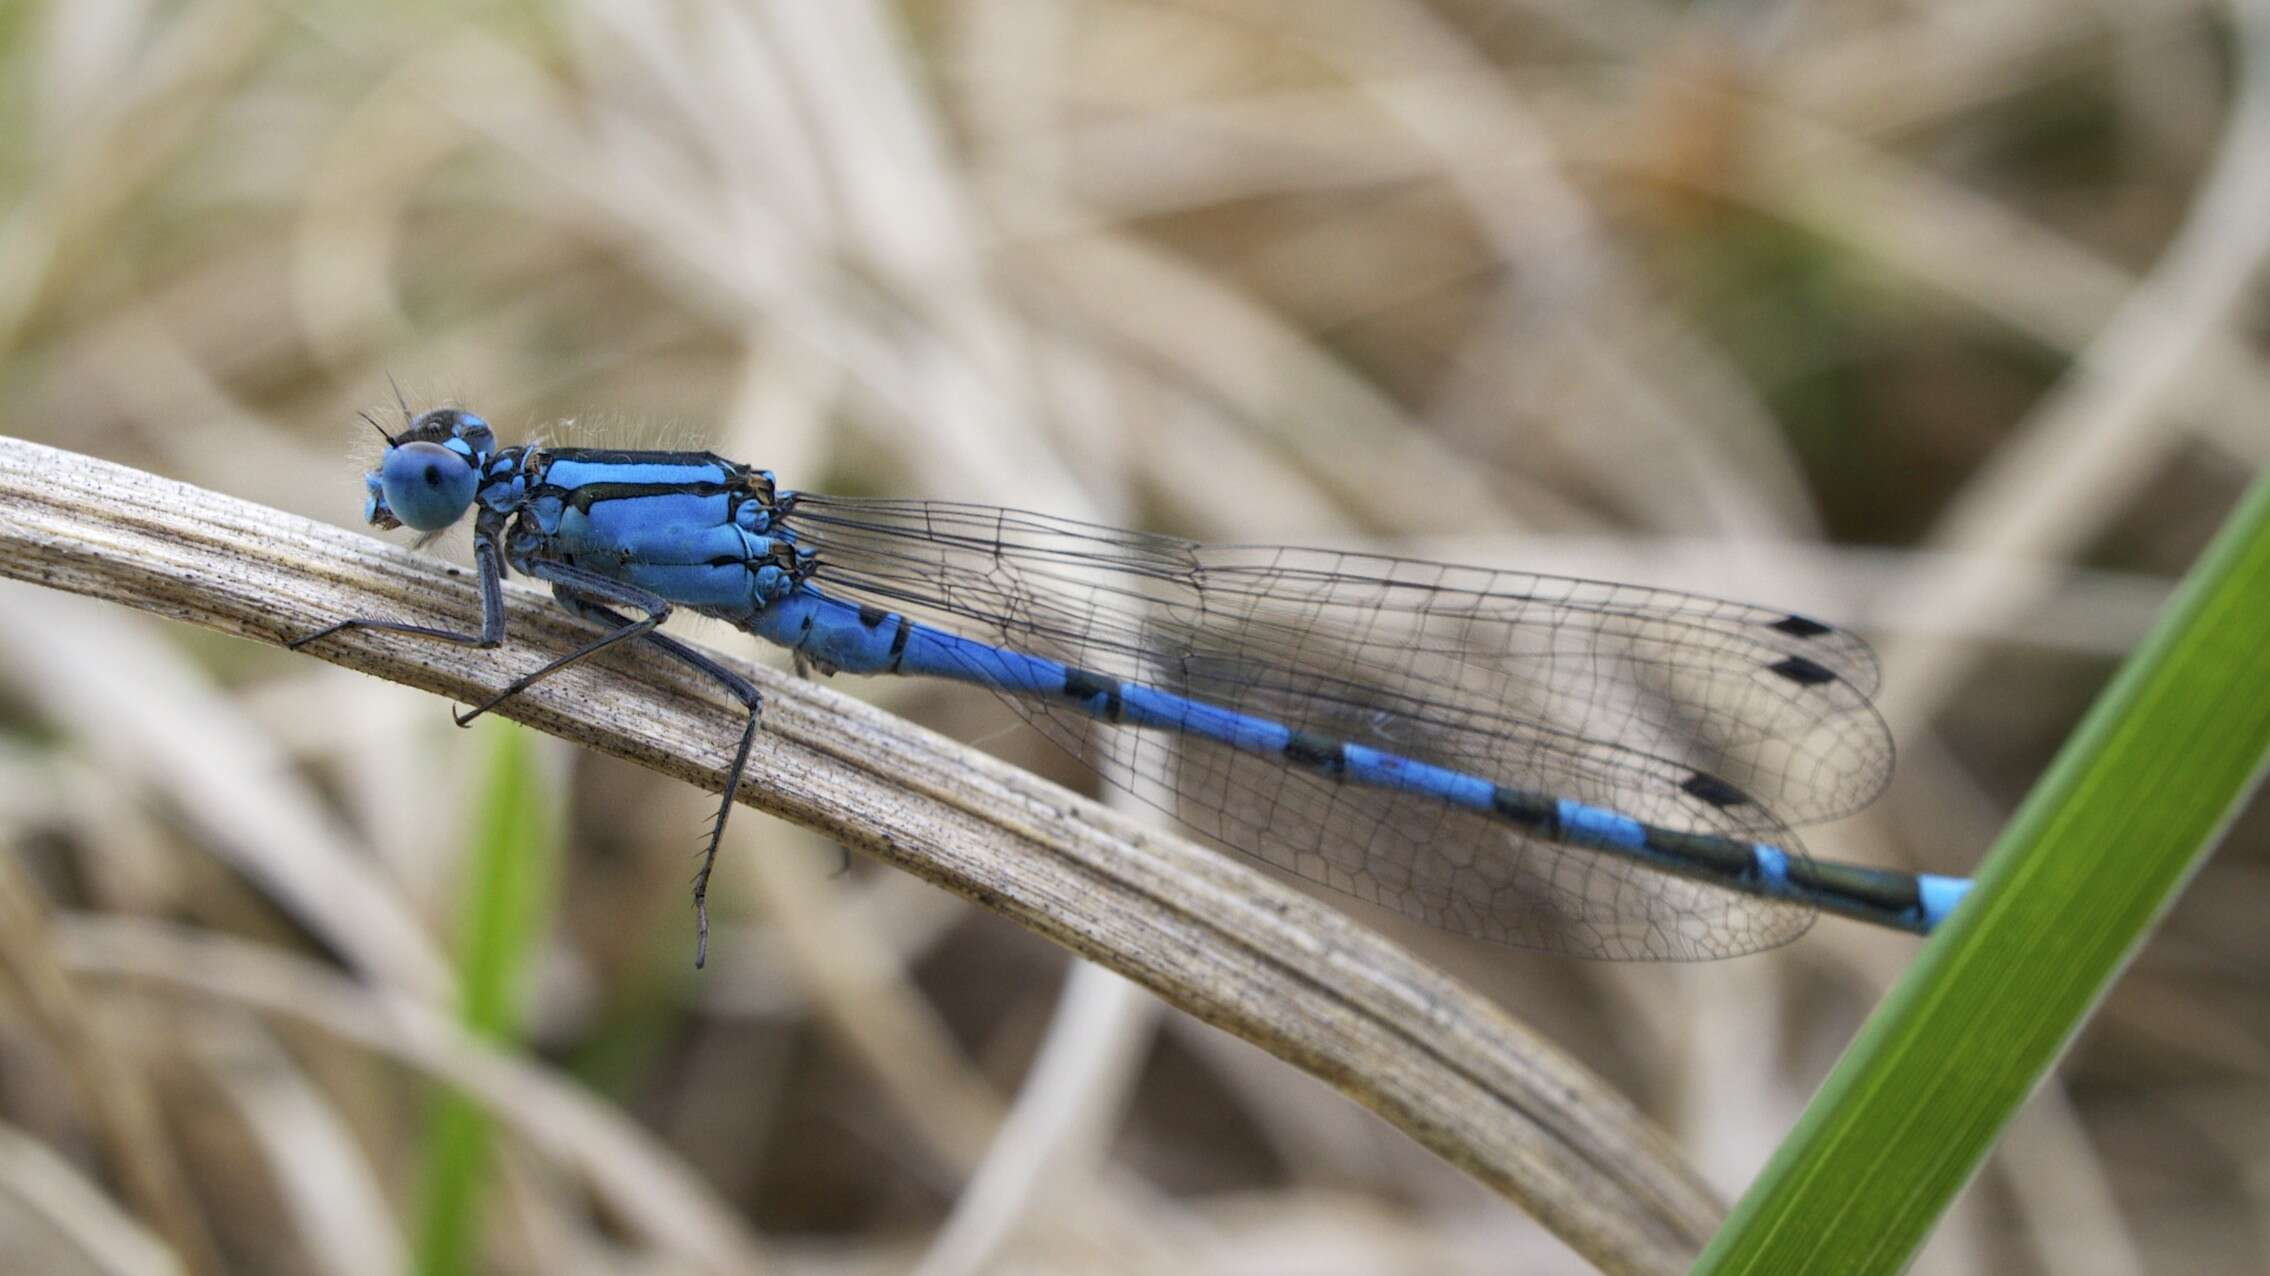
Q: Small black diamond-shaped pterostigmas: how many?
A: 3